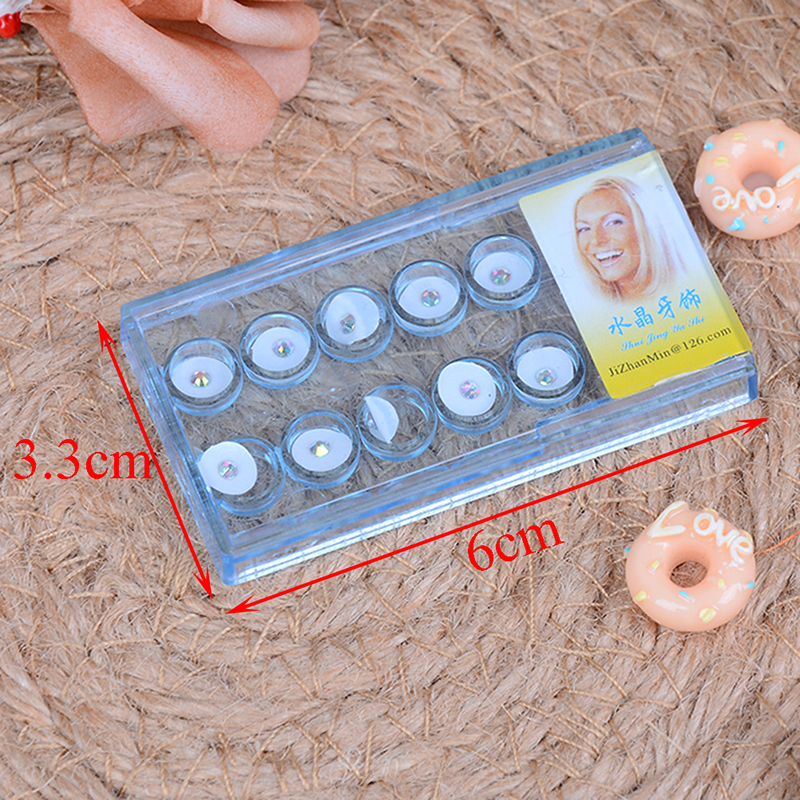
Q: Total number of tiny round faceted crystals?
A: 10